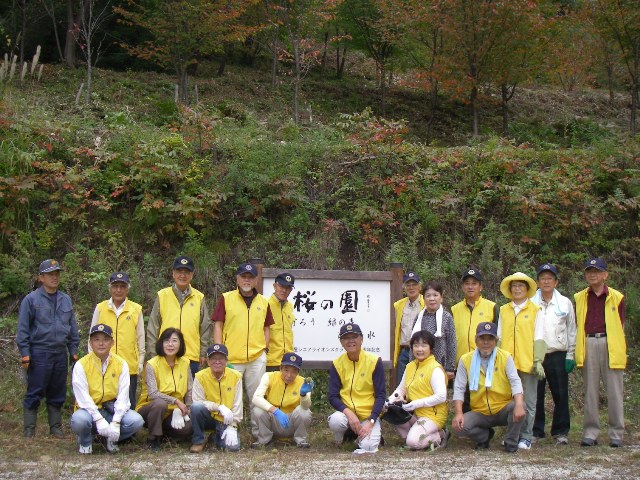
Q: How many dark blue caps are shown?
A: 14